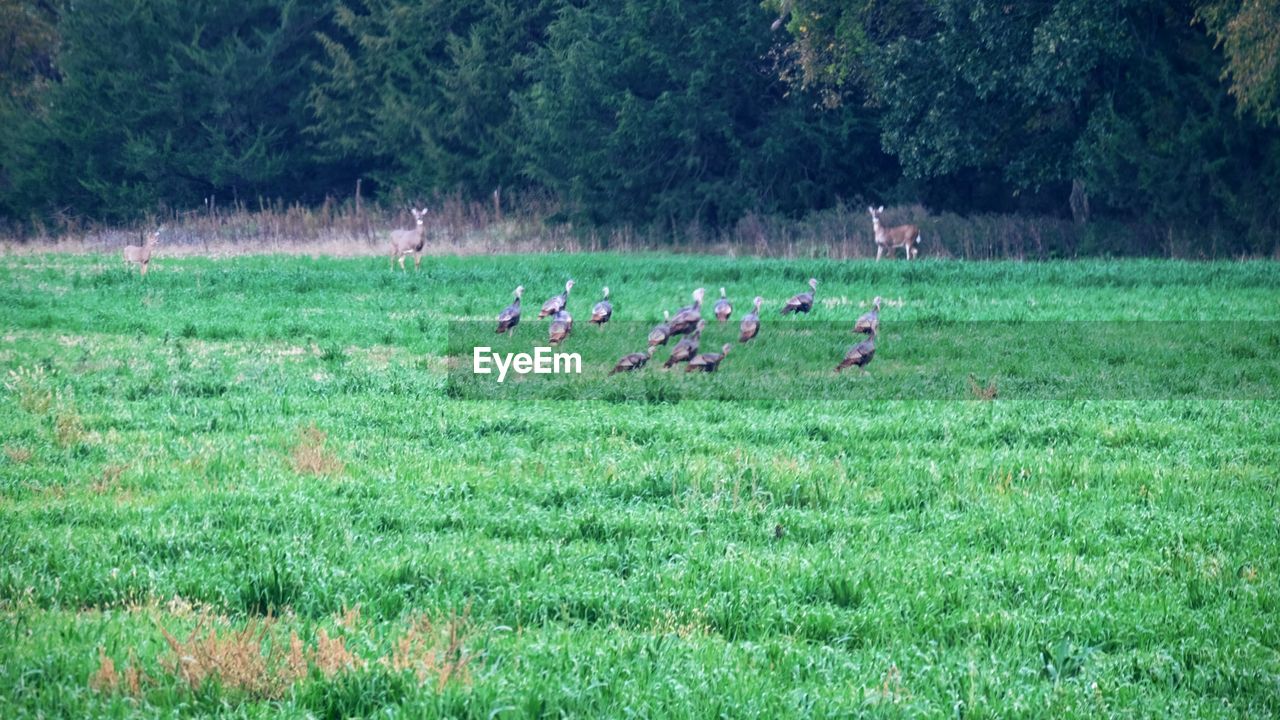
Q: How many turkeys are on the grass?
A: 14